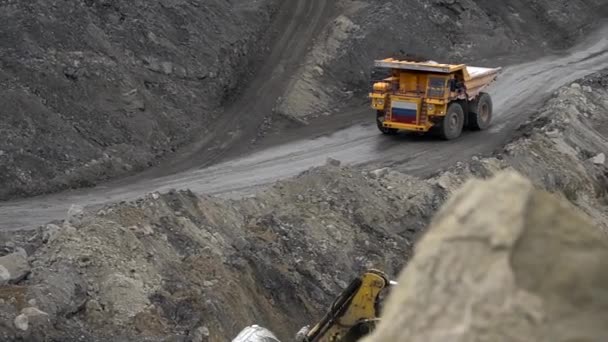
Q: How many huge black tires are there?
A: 3